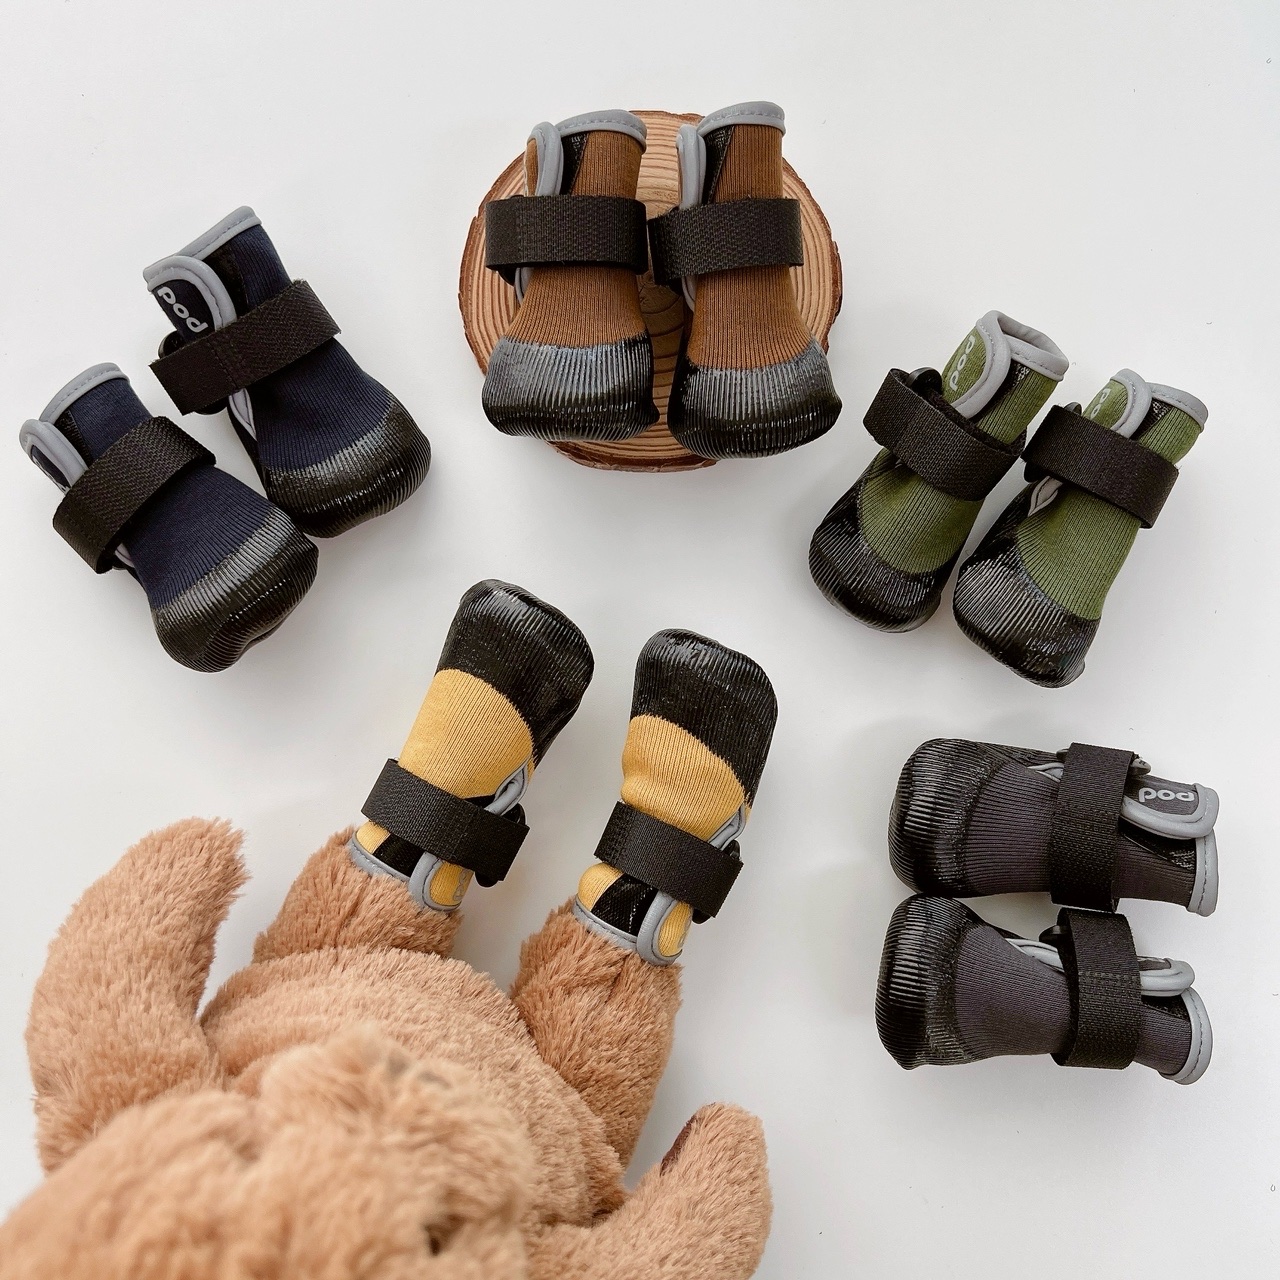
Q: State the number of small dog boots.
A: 10